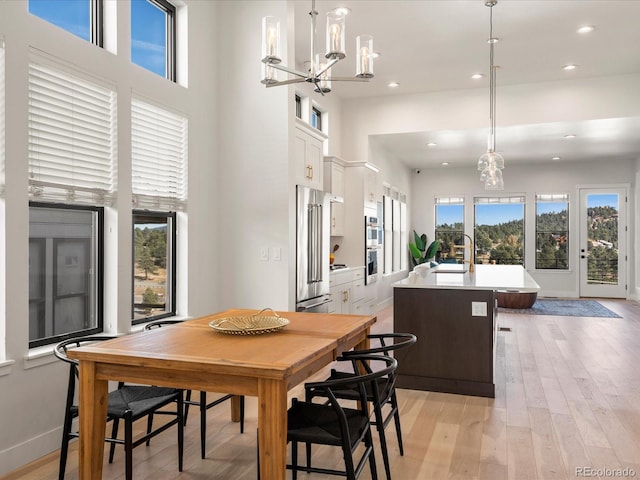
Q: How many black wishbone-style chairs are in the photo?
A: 4